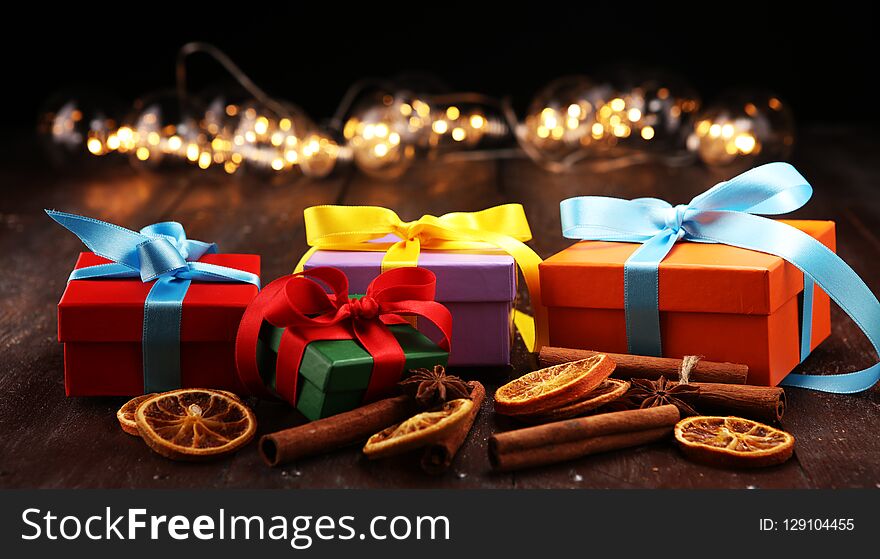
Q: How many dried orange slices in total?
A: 6